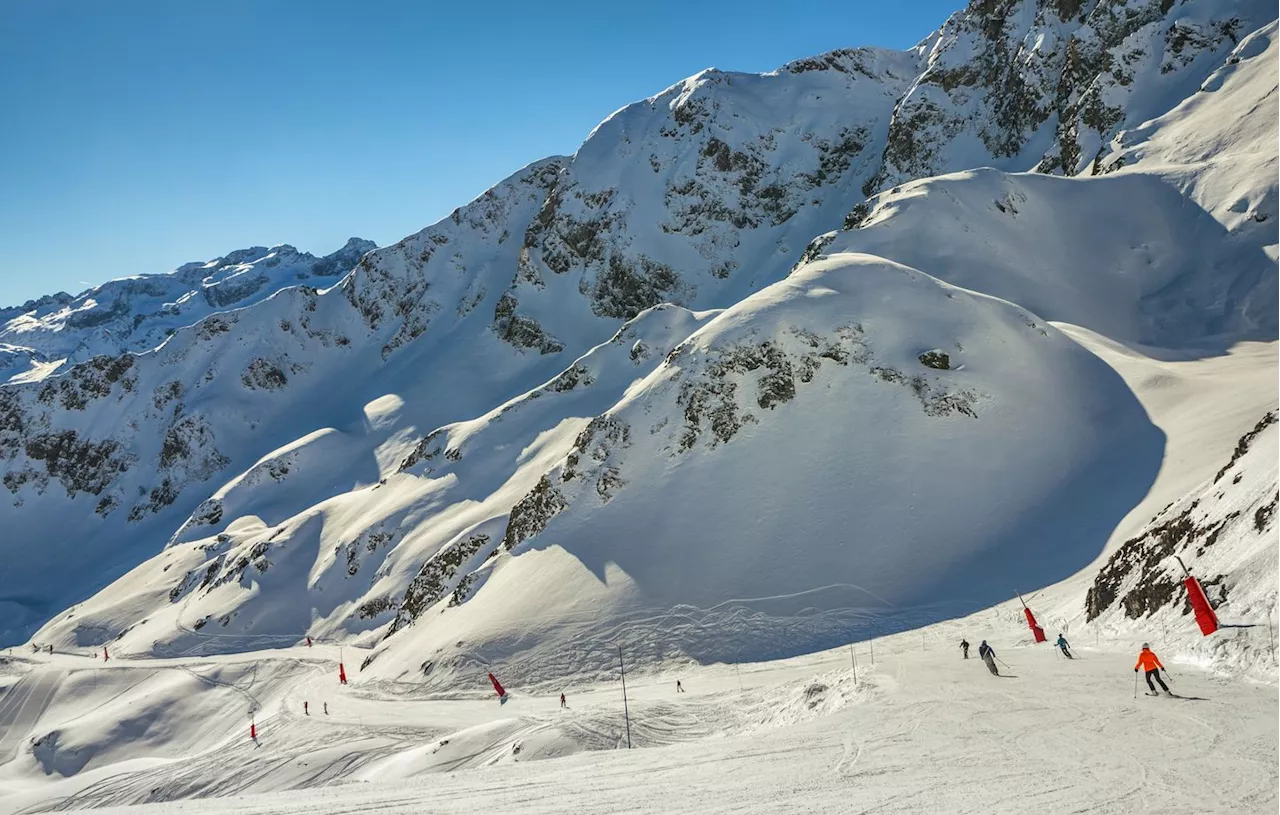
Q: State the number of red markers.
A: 7